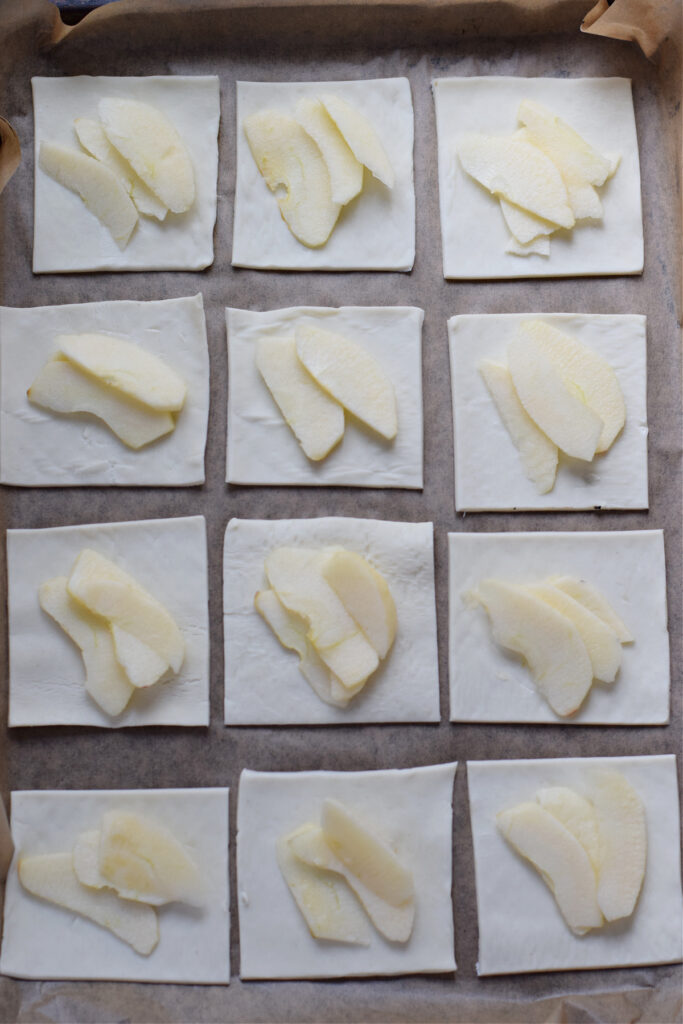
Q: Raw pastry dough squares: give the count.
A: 12